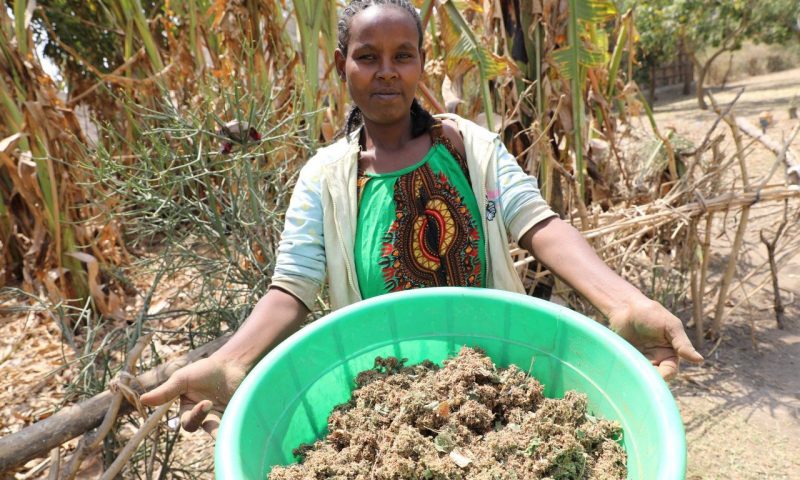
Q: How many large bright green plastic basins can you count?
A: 1